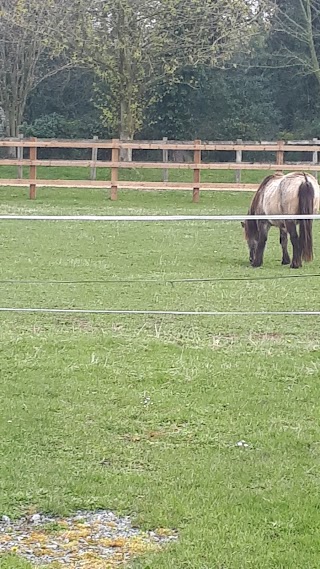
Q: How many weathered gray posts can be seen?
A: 5